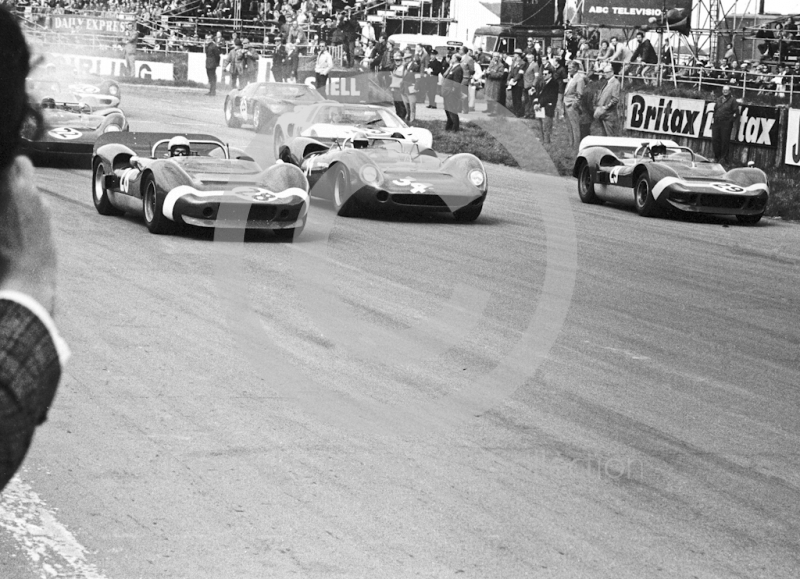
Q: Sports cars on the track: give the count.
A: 7